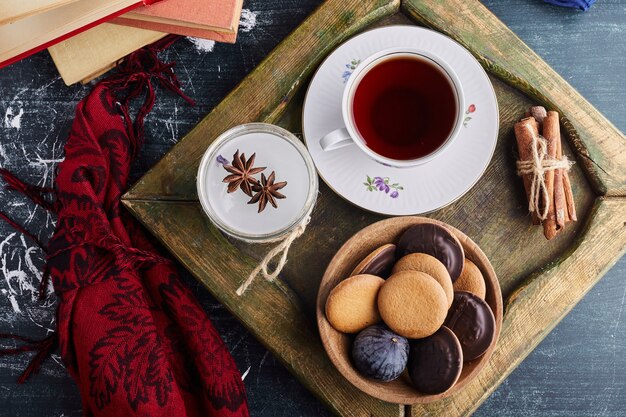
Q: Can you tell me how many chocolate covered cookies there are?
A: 4